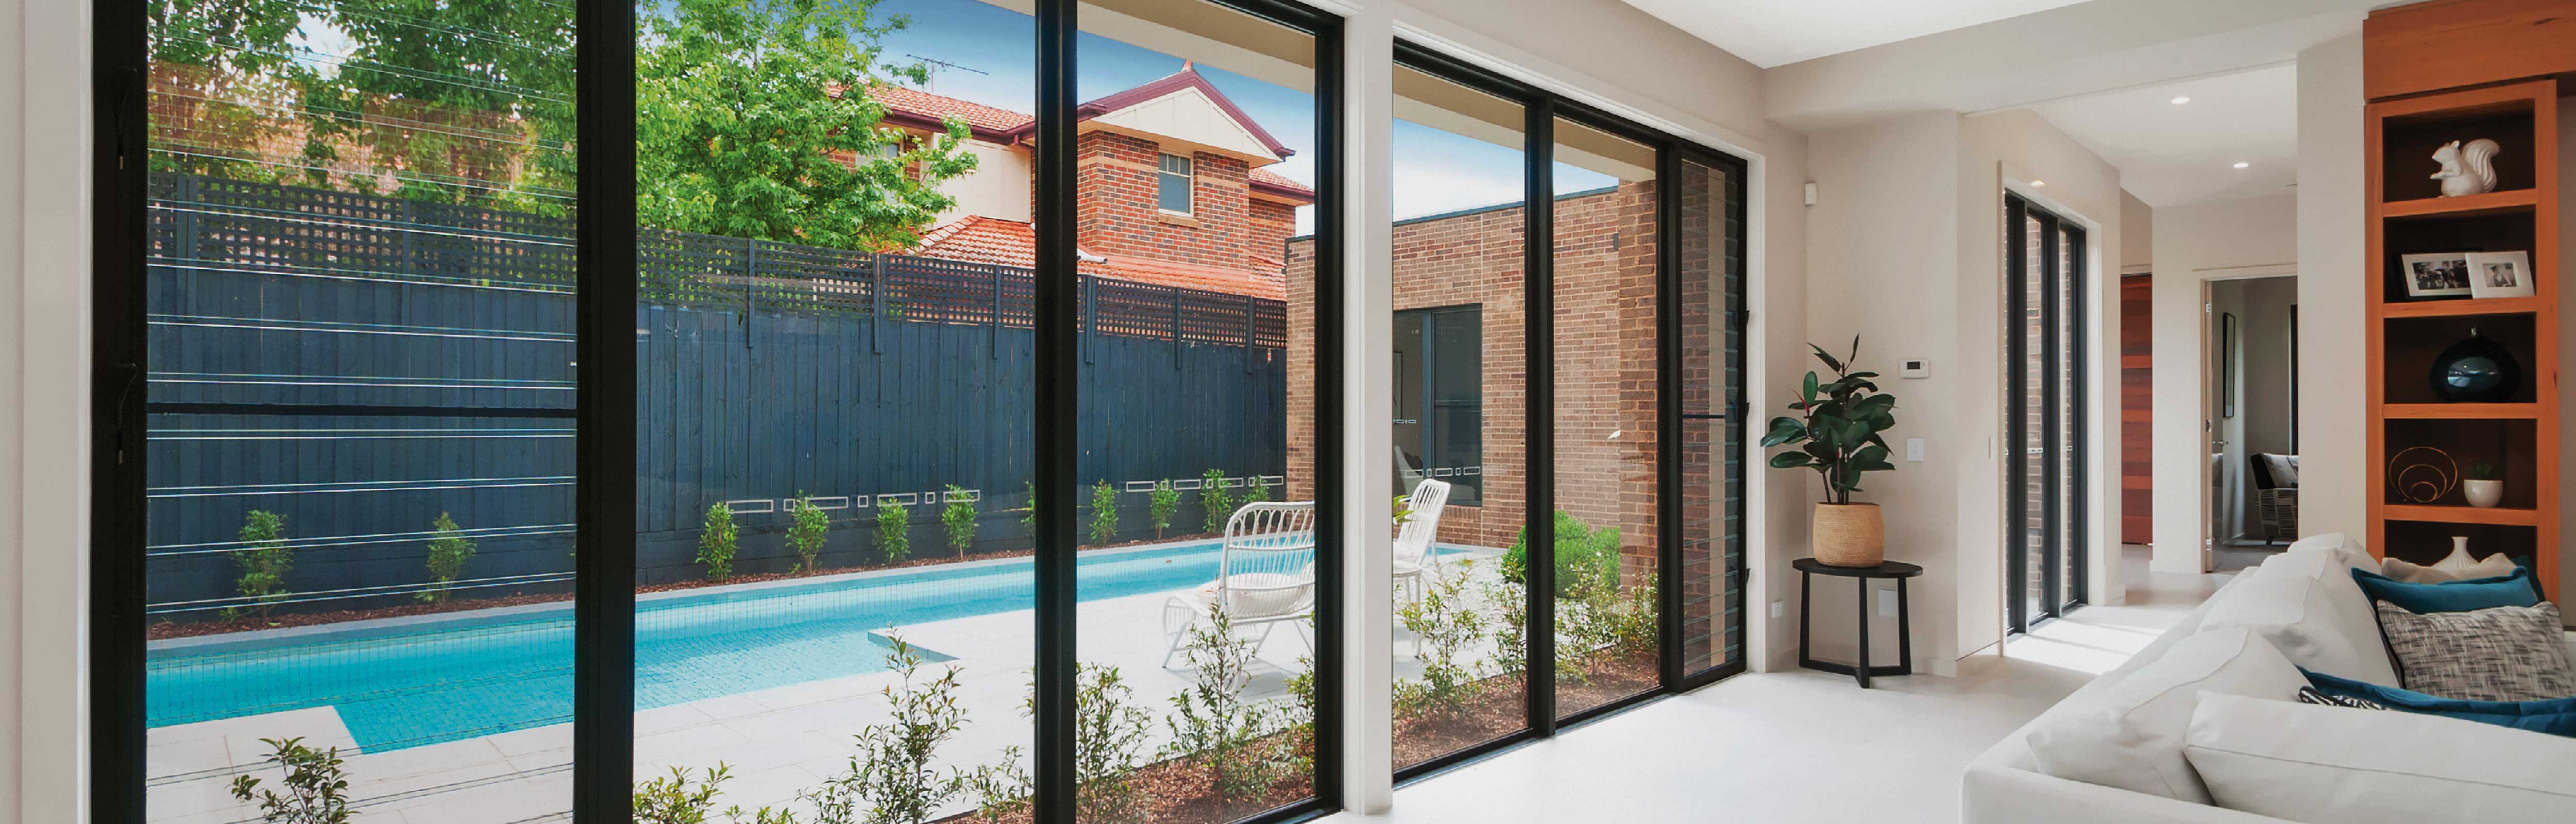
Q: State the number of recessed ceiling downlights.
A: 2